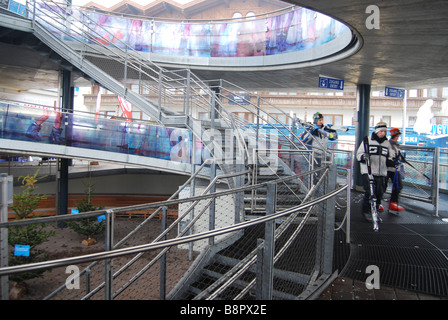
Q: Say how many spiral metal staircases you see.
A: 1